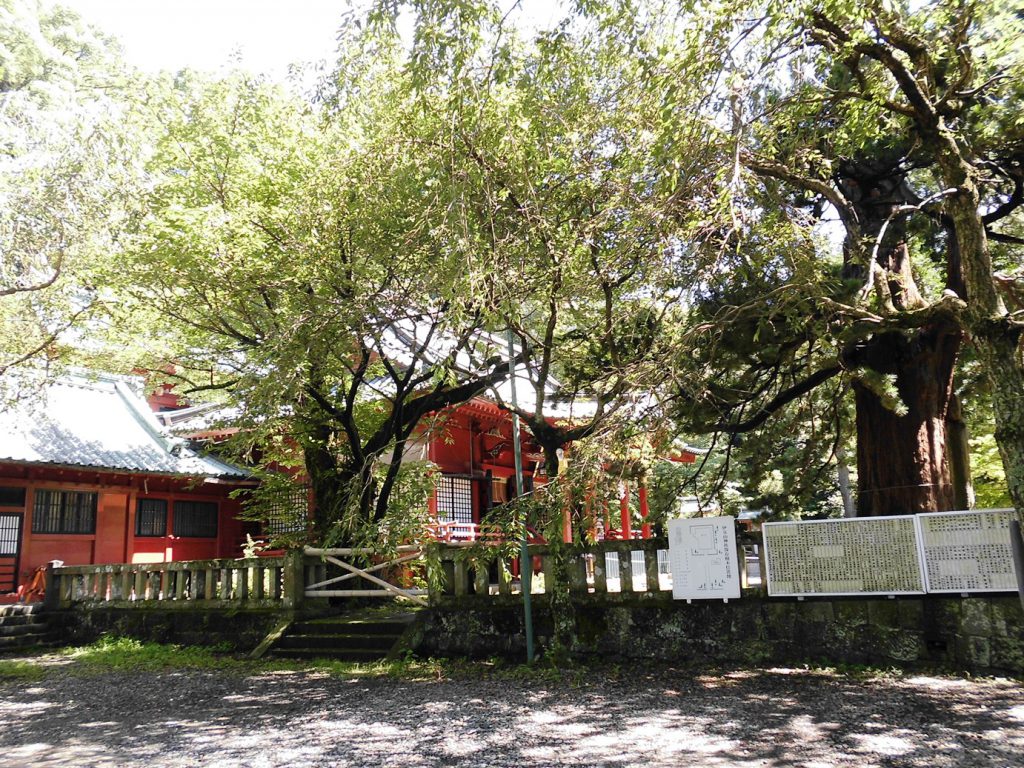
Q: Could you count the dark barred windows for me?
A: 3